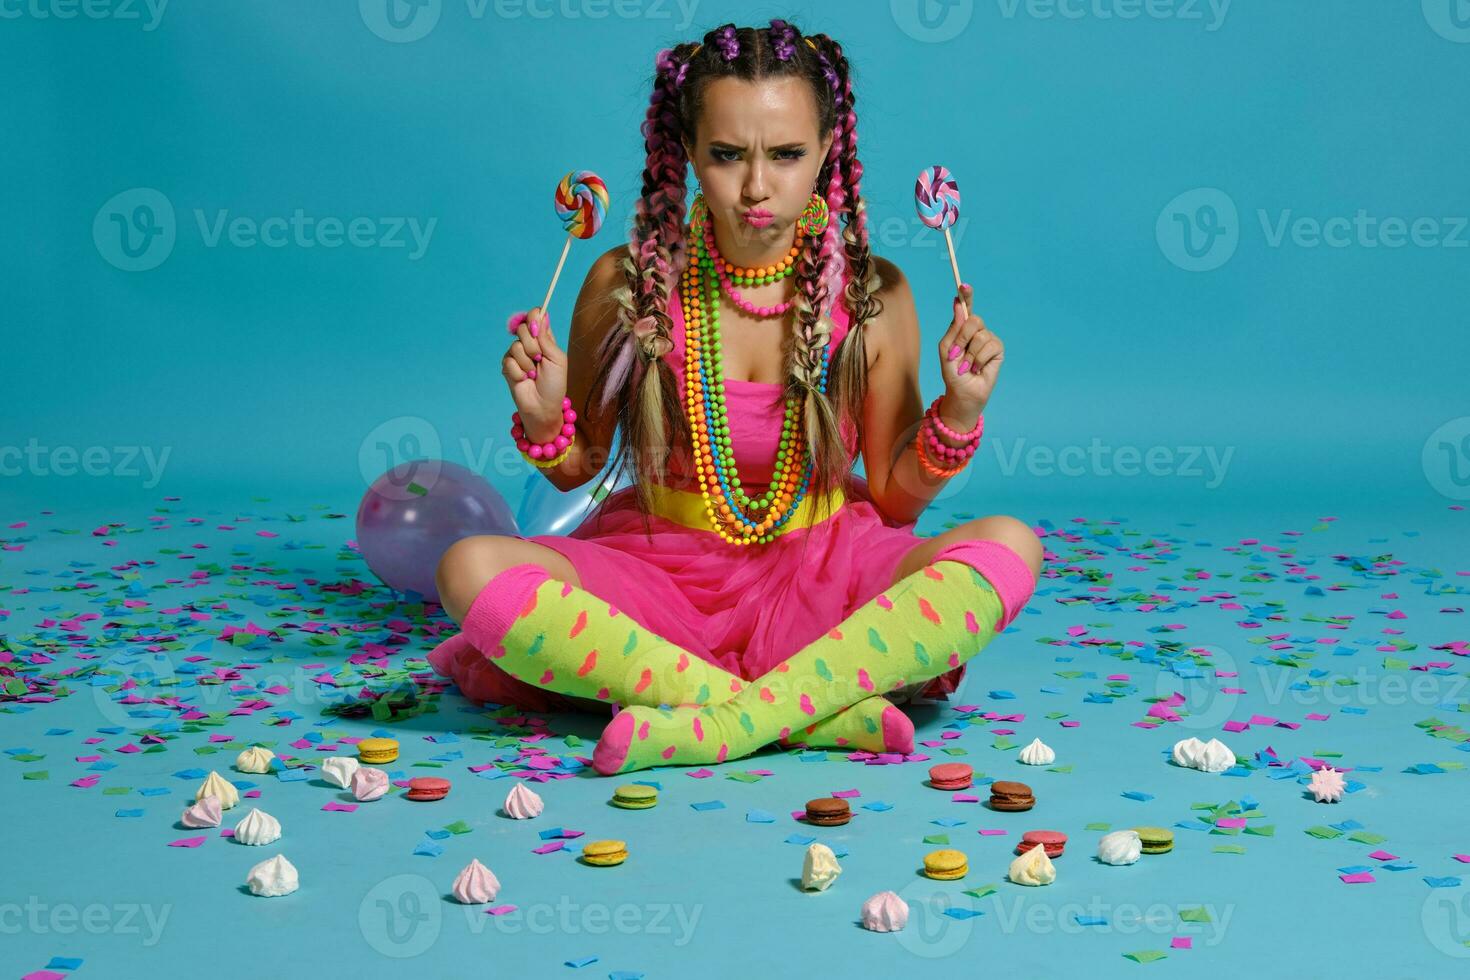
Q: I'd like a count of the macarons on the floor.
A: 10